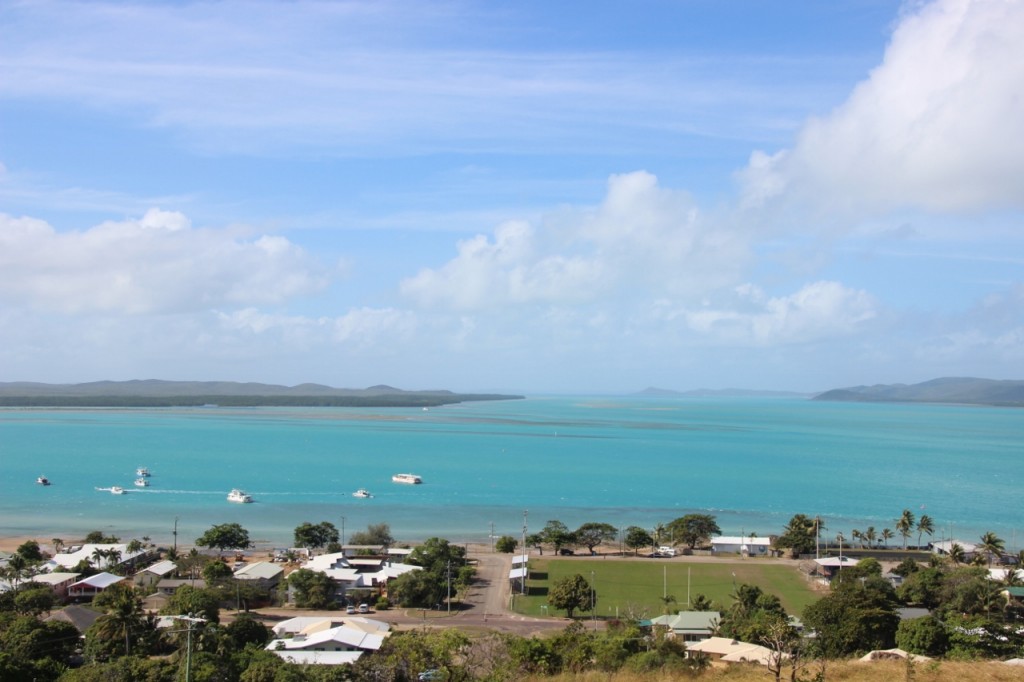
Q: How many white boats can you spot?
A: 7